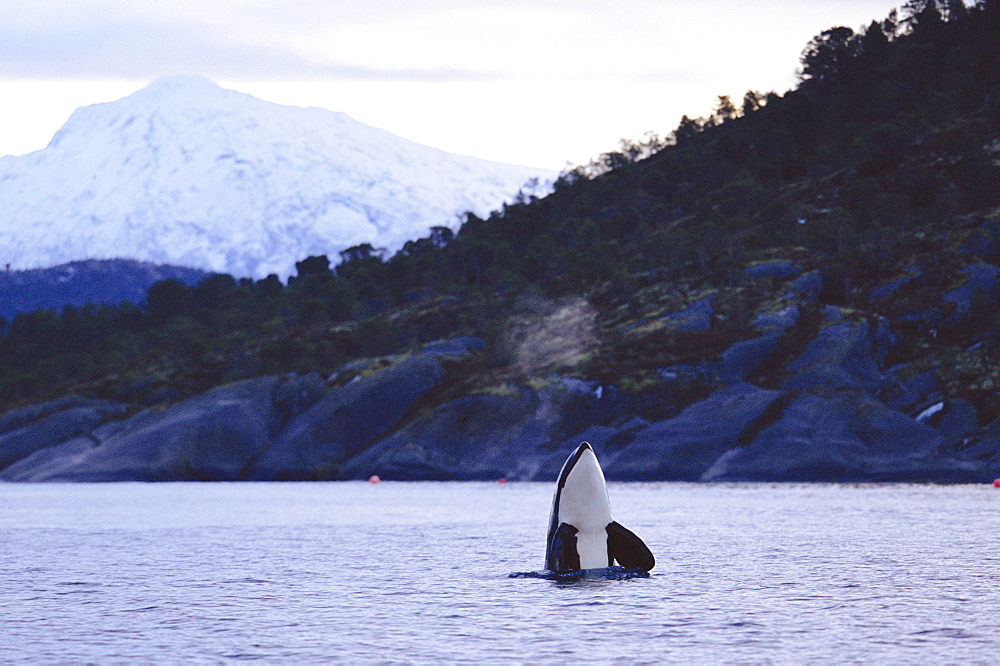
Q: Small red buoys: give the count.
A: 3